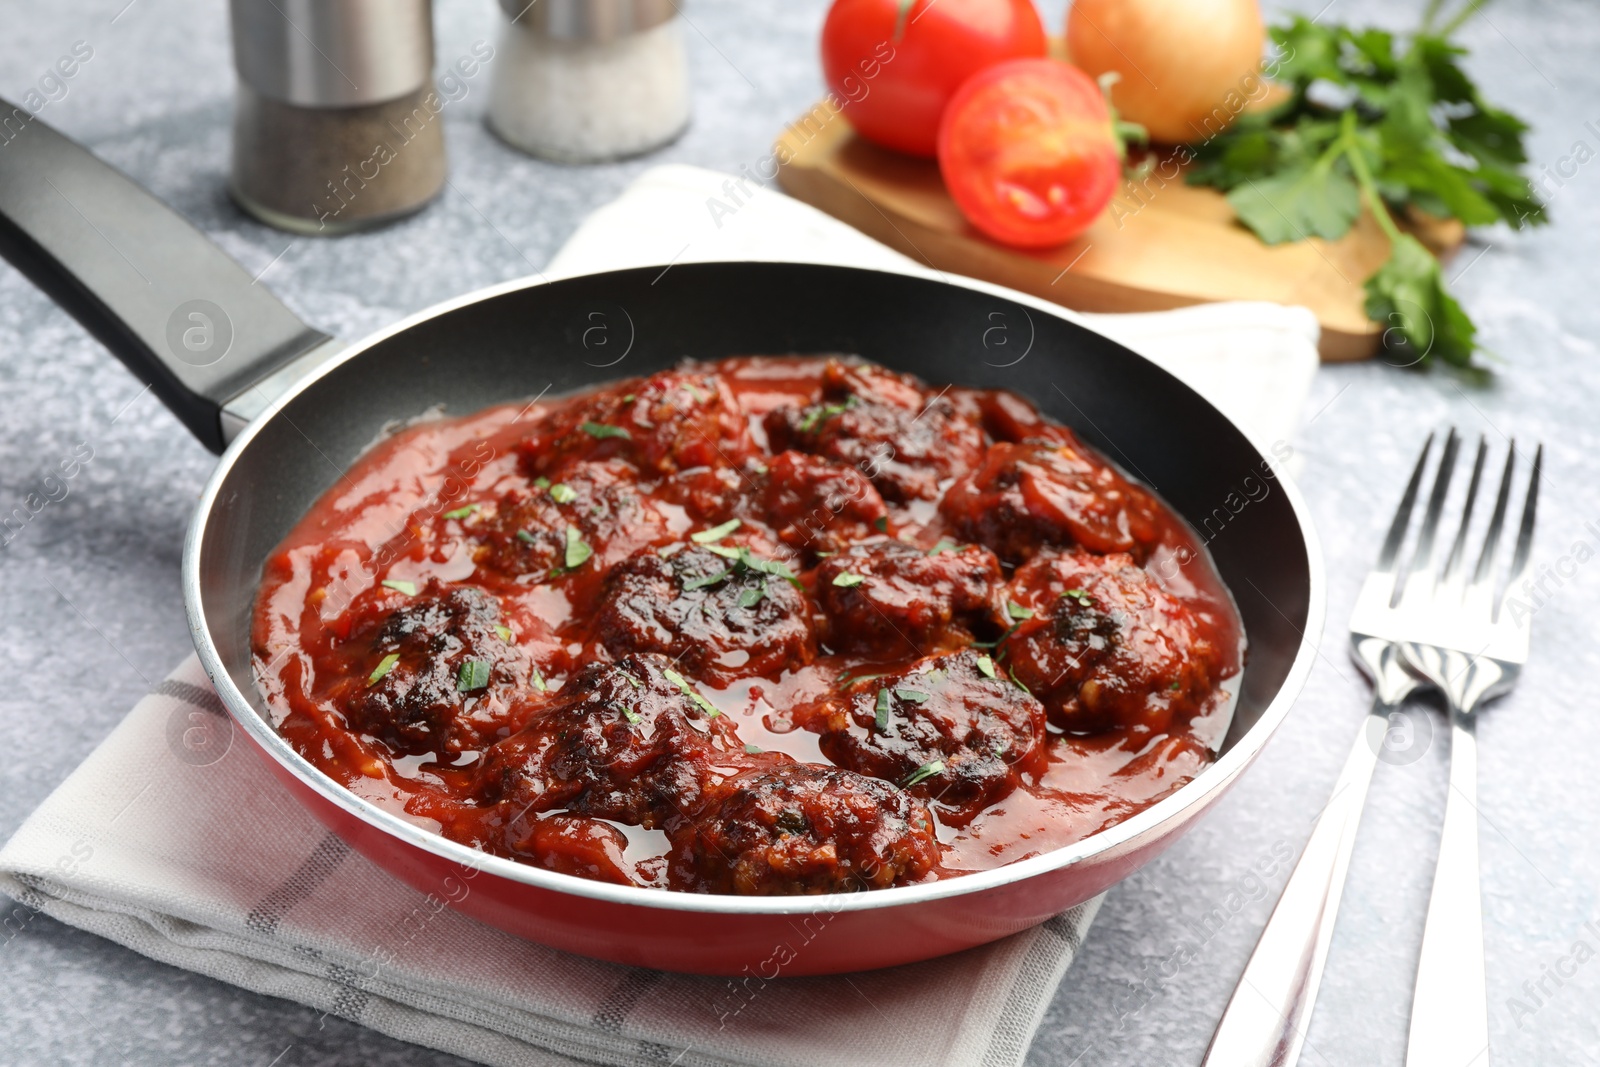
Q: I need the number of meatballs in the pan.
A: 12